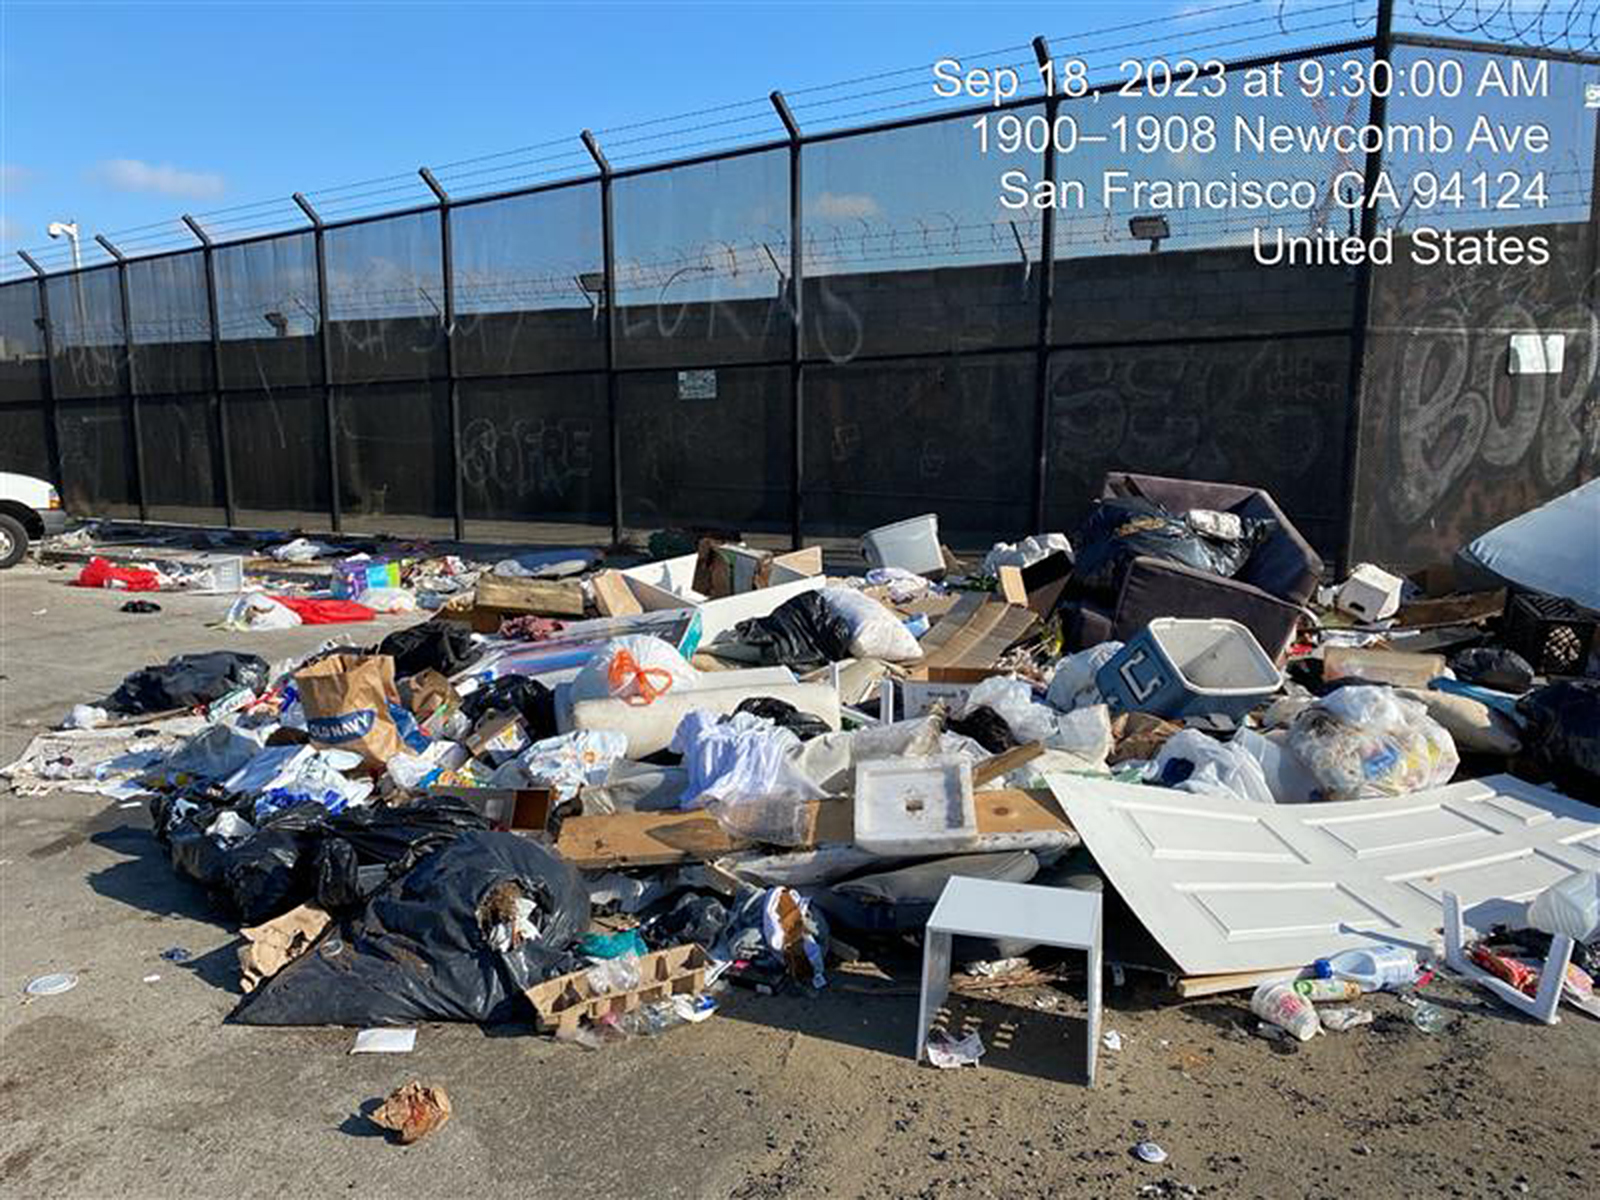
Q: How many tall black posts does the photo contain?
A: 9